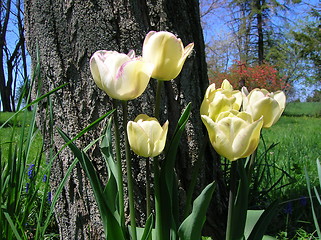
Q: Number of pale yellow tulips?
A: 6